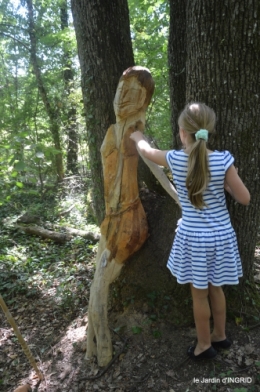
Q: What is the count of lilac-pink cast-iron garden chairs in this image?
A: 0